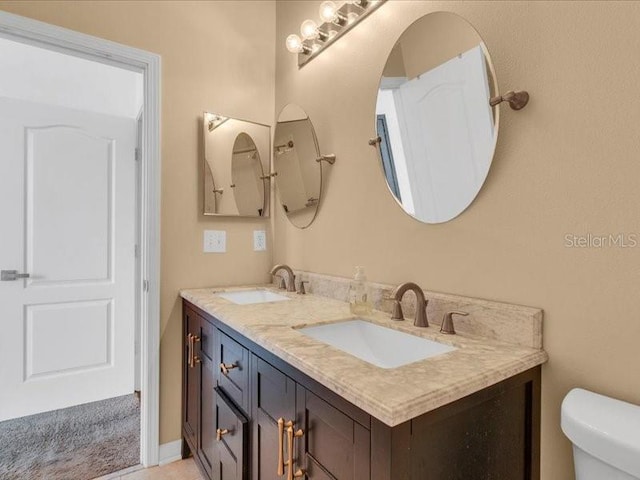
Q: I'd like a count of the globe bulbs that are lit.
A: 3